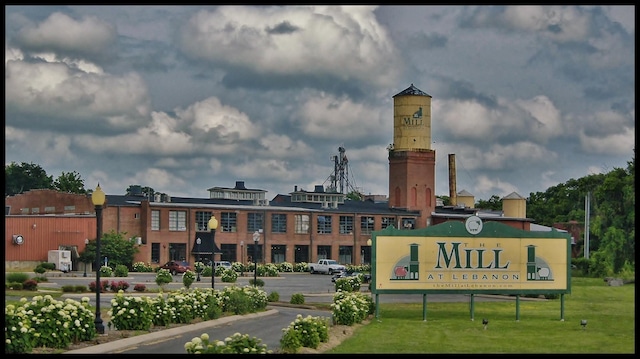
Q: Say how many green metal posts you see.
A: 5